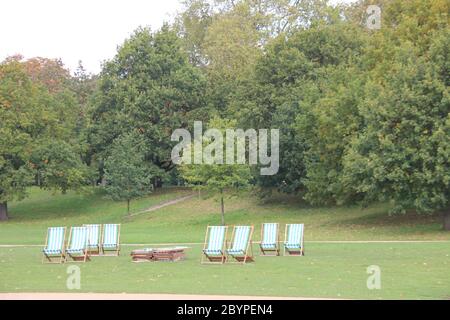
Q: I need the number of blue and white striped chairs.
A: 8